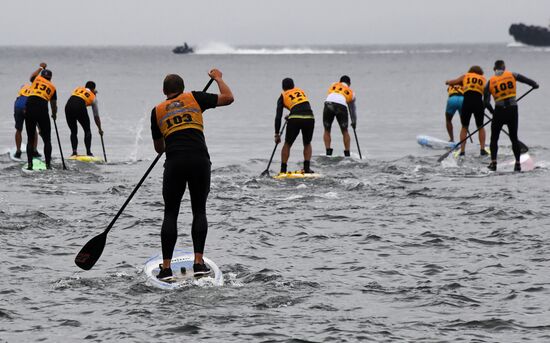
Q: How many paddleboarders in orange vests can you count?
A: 9